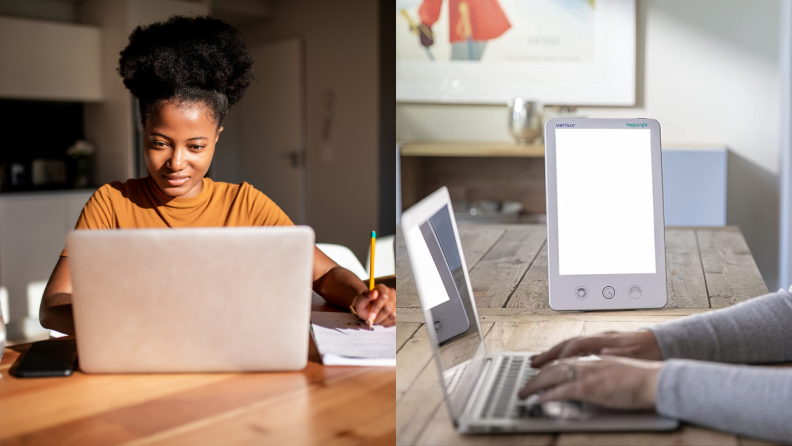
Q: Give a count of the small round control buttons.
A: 3